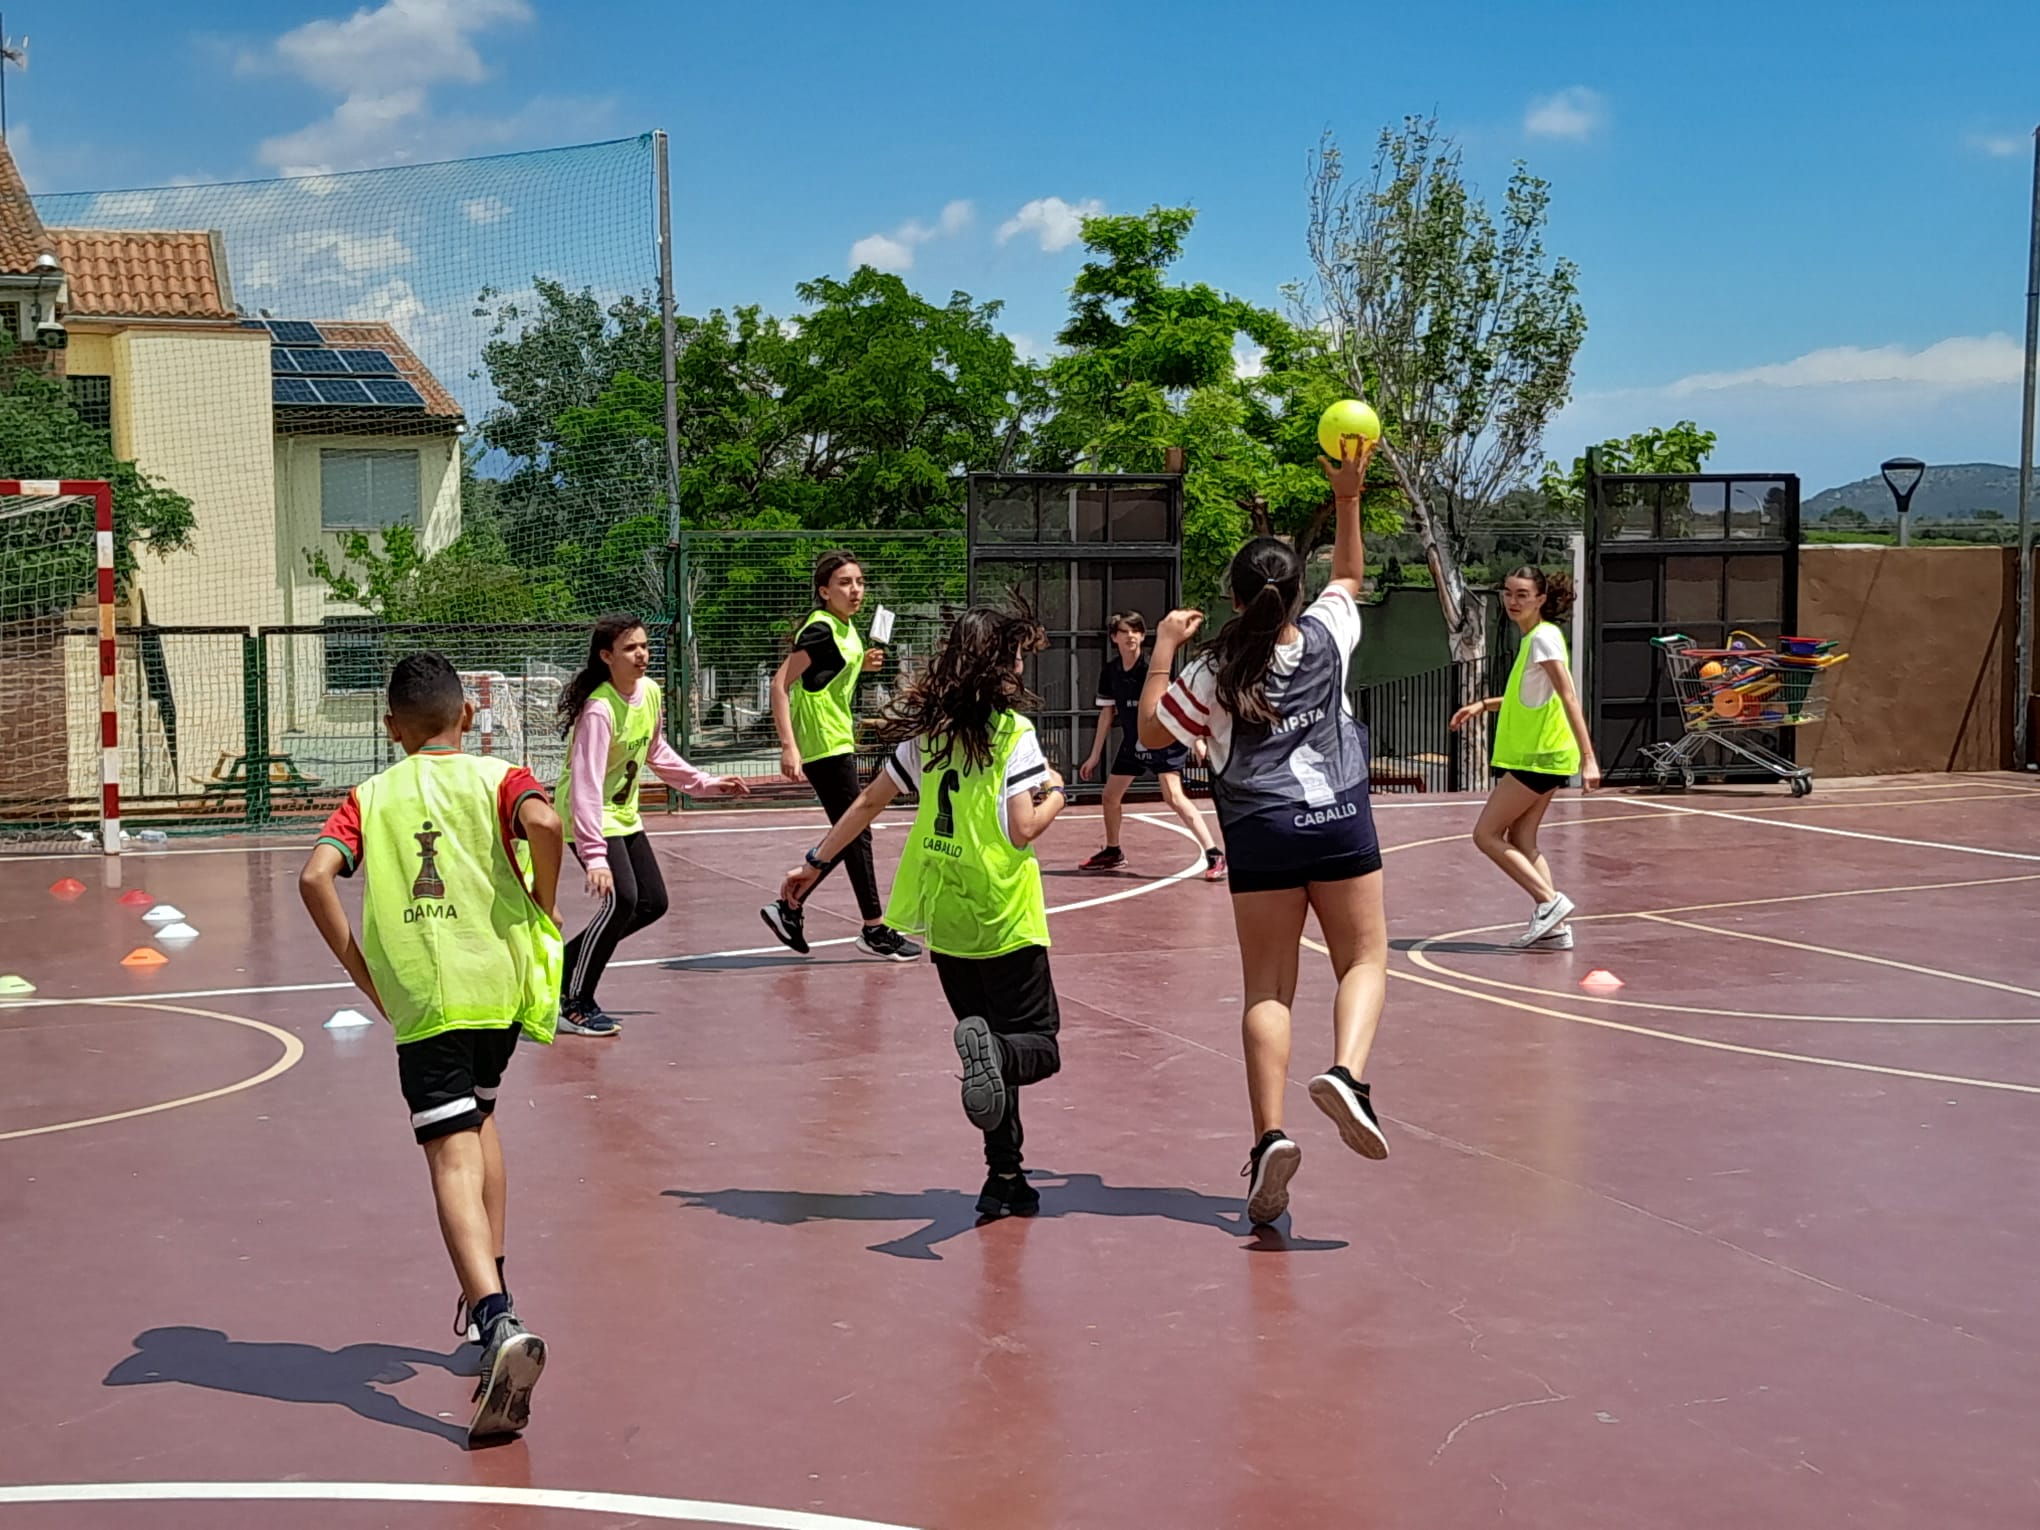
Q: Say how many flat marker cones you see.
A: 8